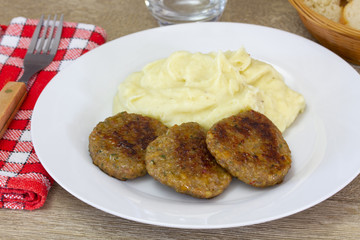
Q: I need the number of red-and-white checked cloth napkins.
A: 1